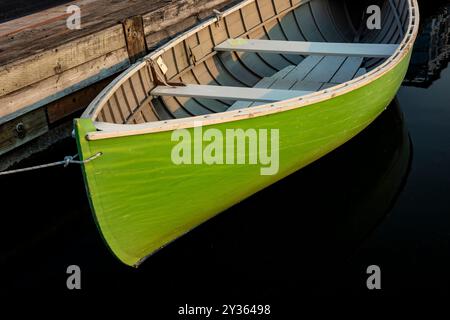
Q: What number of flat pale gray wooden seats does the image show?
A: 2